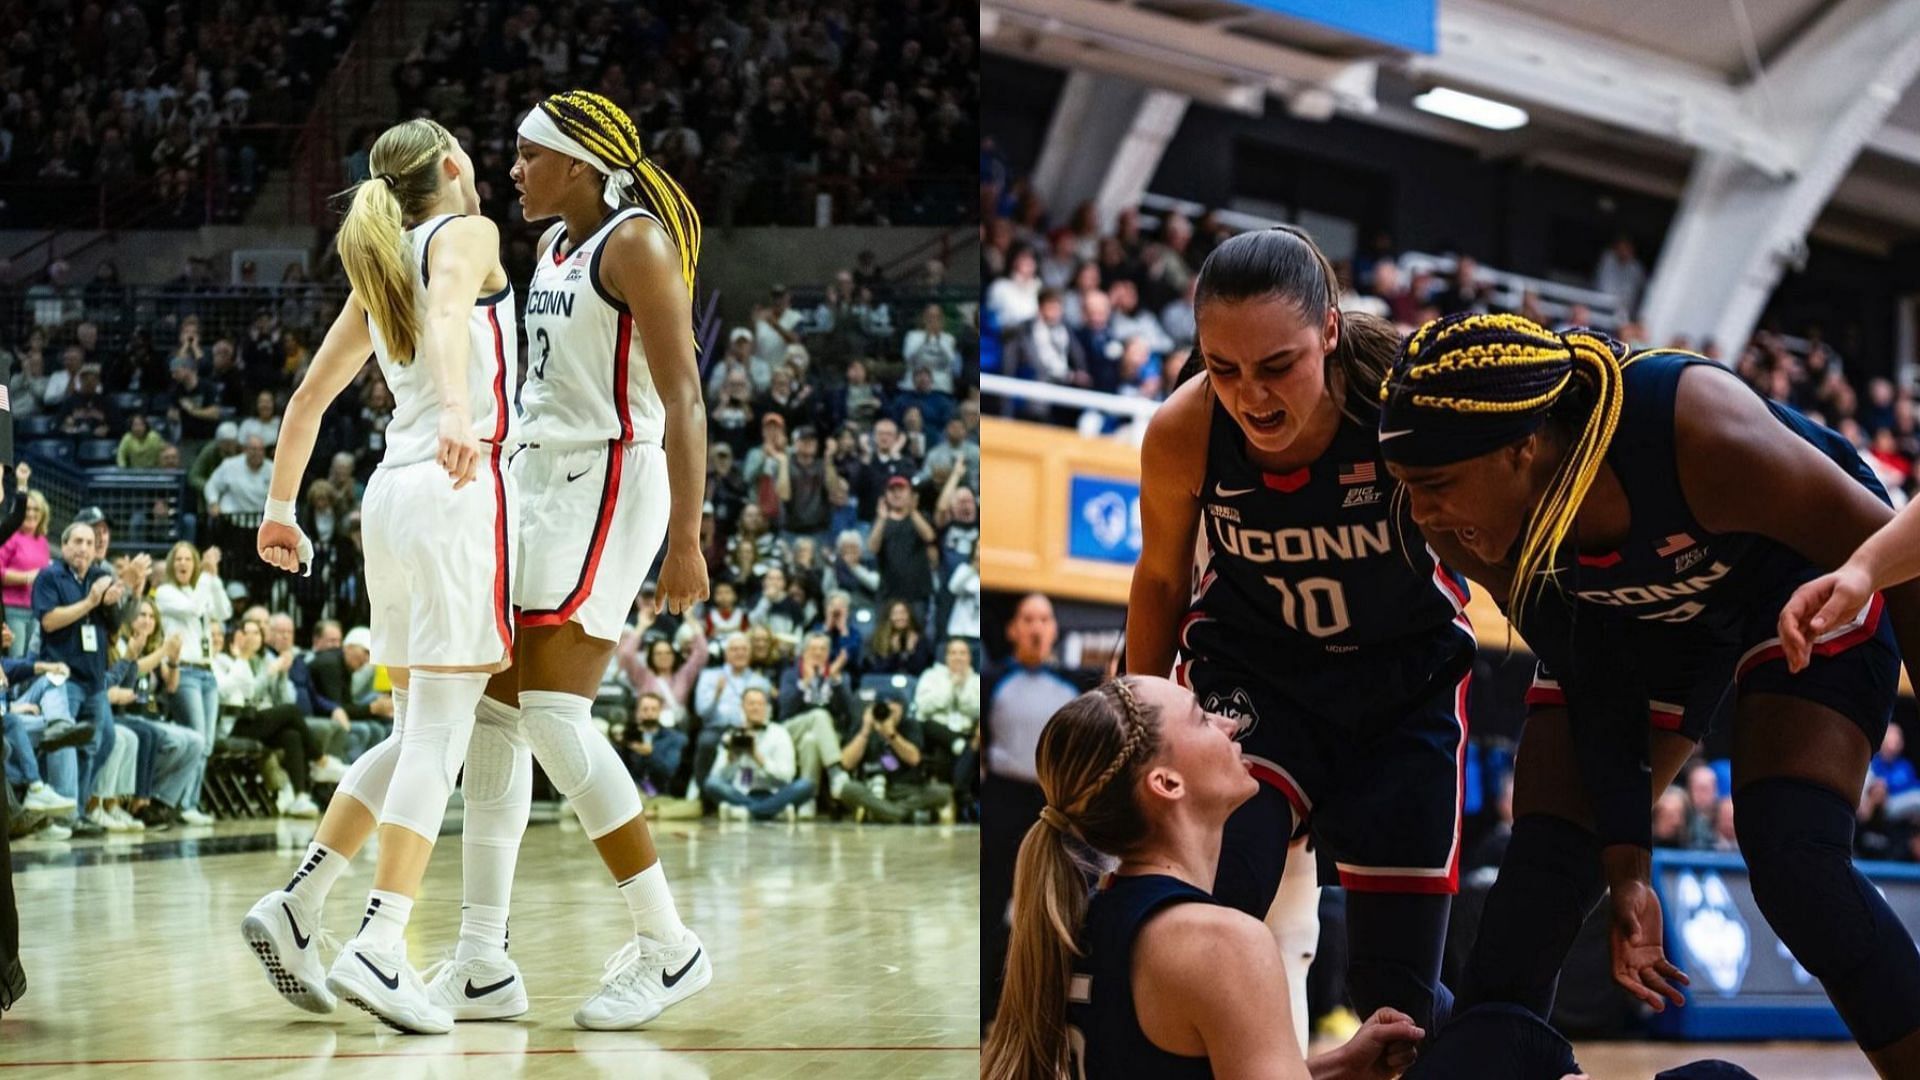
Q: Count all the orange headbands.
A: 0